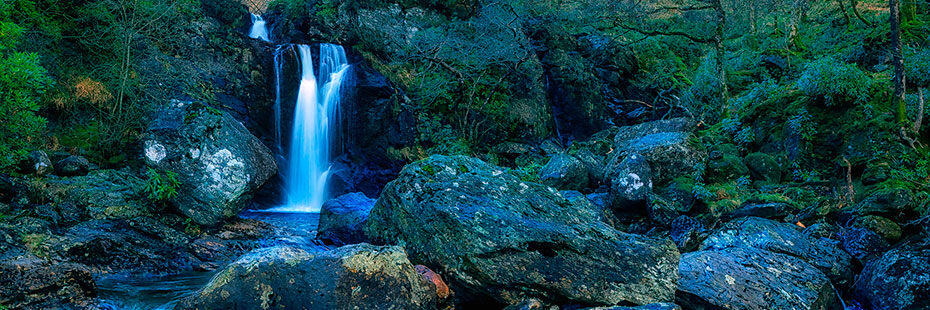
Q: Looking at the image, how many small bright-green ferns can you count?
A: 1